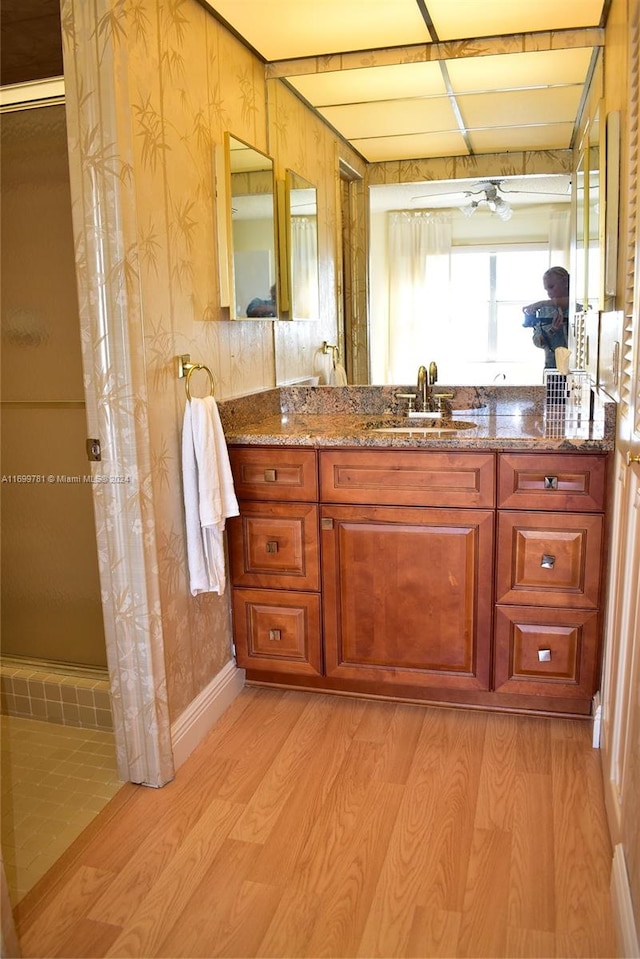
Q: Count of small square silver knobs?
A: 7